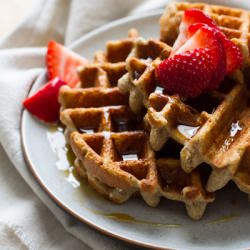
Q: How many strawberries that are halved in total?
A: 2